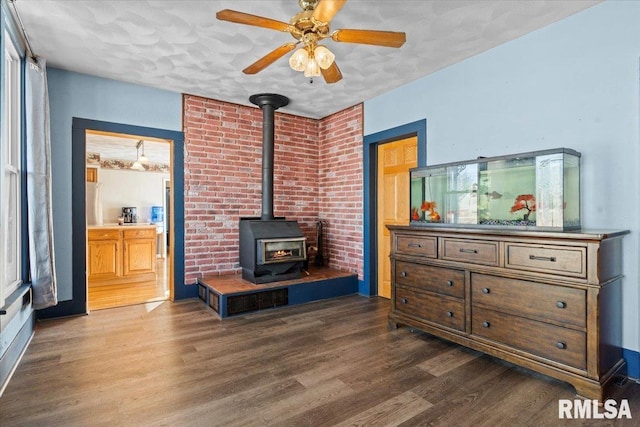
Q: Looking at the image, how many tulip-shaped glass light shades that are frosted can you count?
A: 3